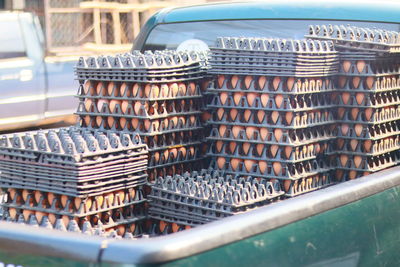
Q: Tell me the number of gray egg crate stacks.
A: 5